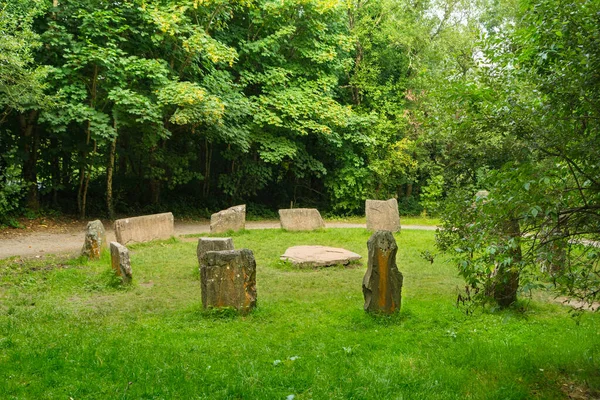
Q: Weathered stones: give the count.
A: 10